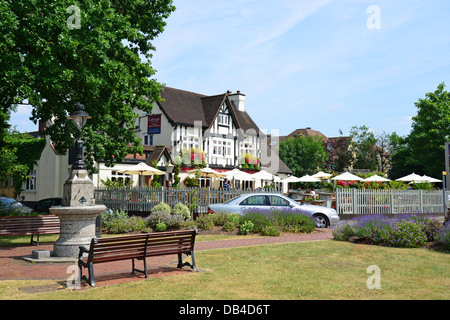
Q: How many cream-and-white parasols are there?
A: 11